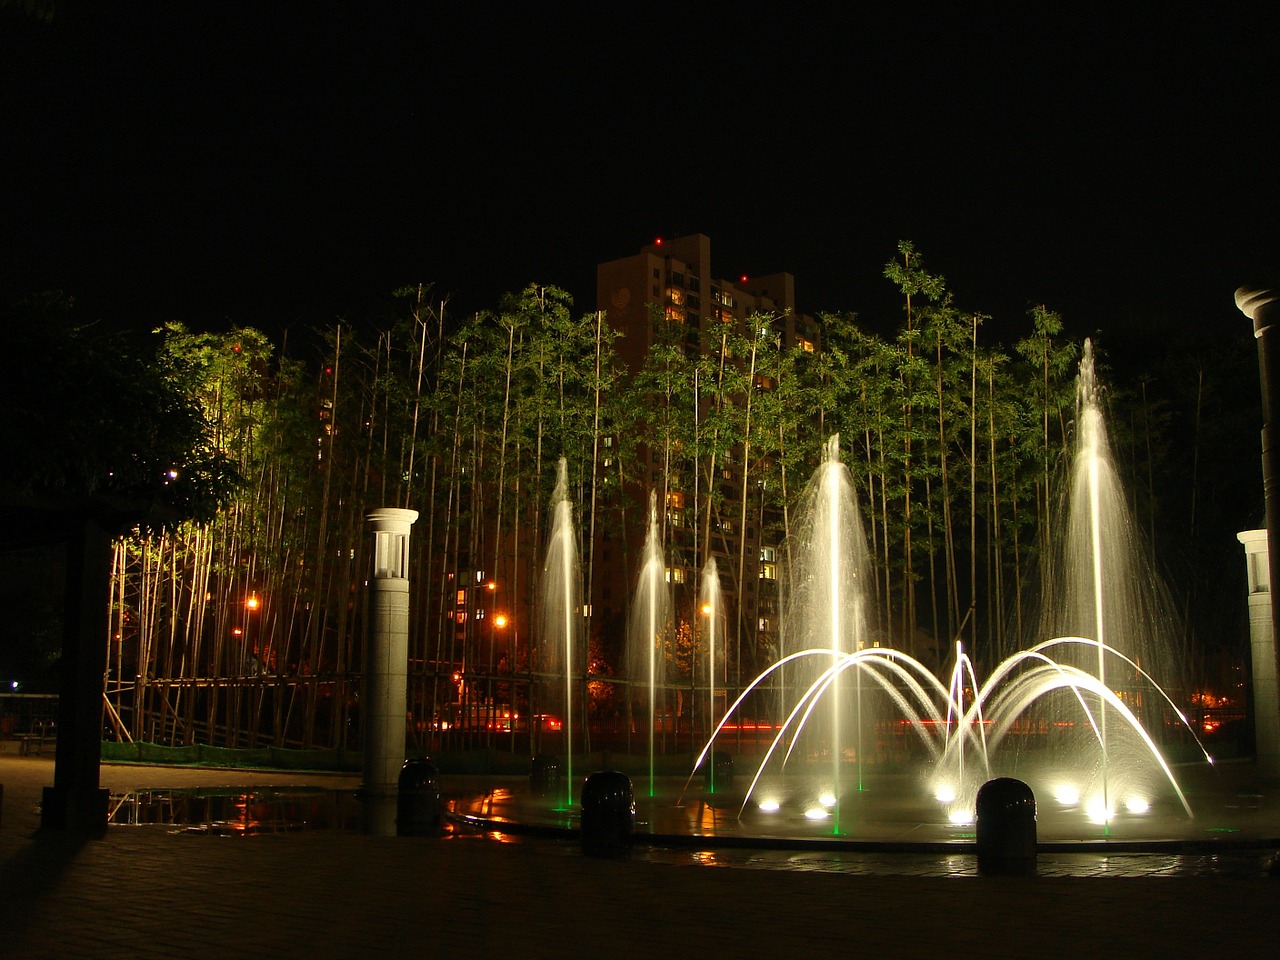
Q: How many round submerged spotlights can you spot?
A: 8